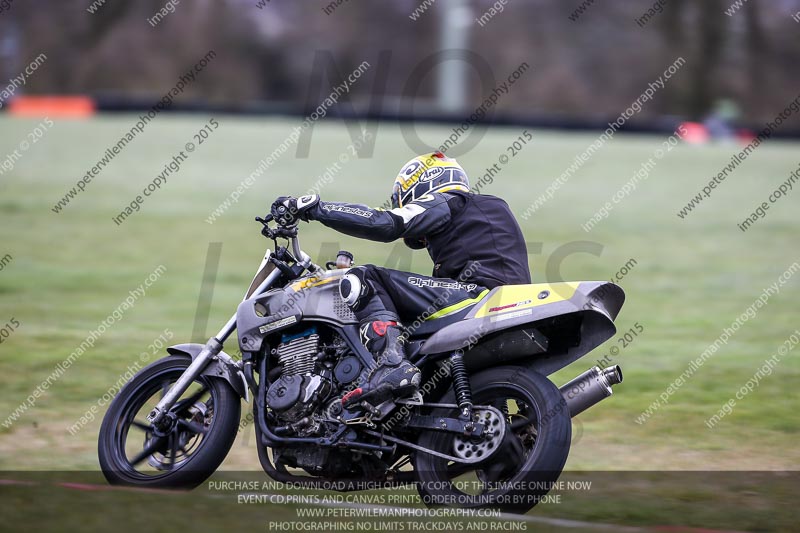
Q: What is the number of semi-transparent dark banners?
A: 1